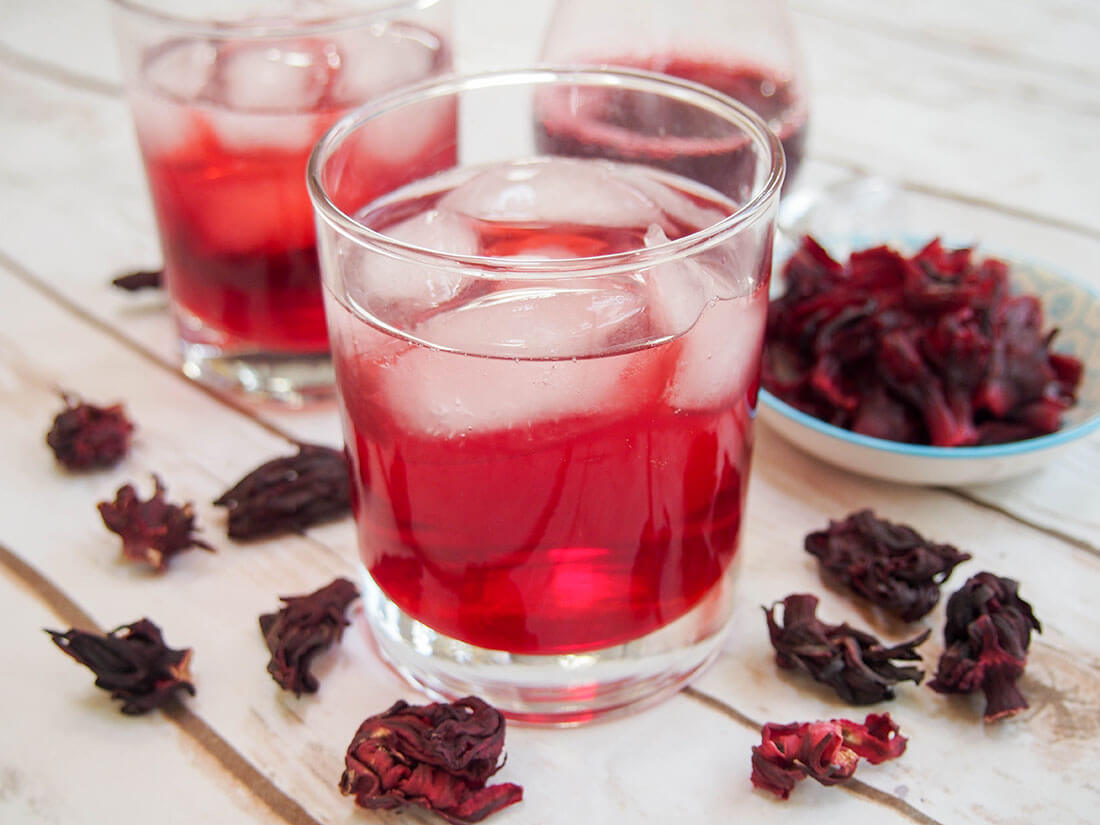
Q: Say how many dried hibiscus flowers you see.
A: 11